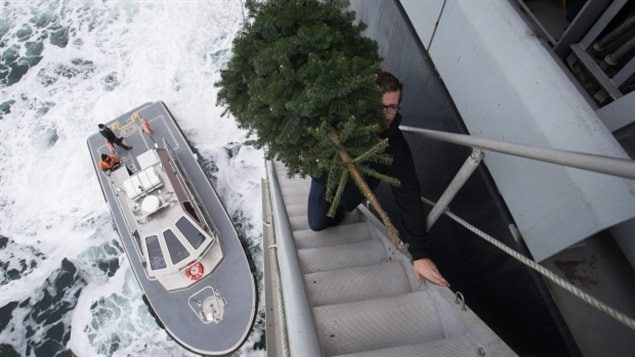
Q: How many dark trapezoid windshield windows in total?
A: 3